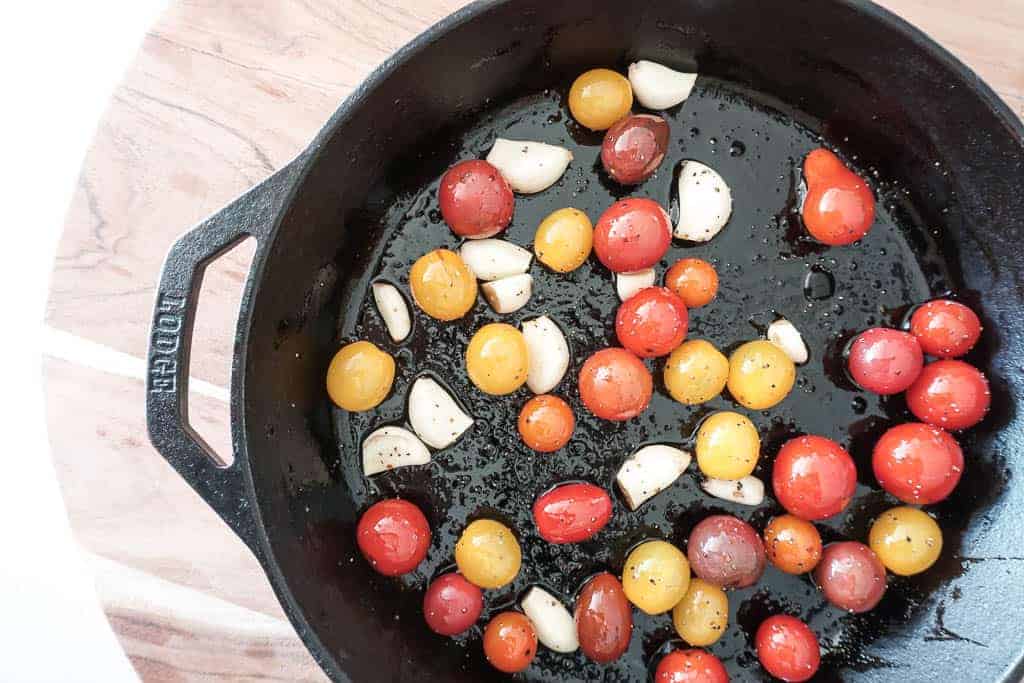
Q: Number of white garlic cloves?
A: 14